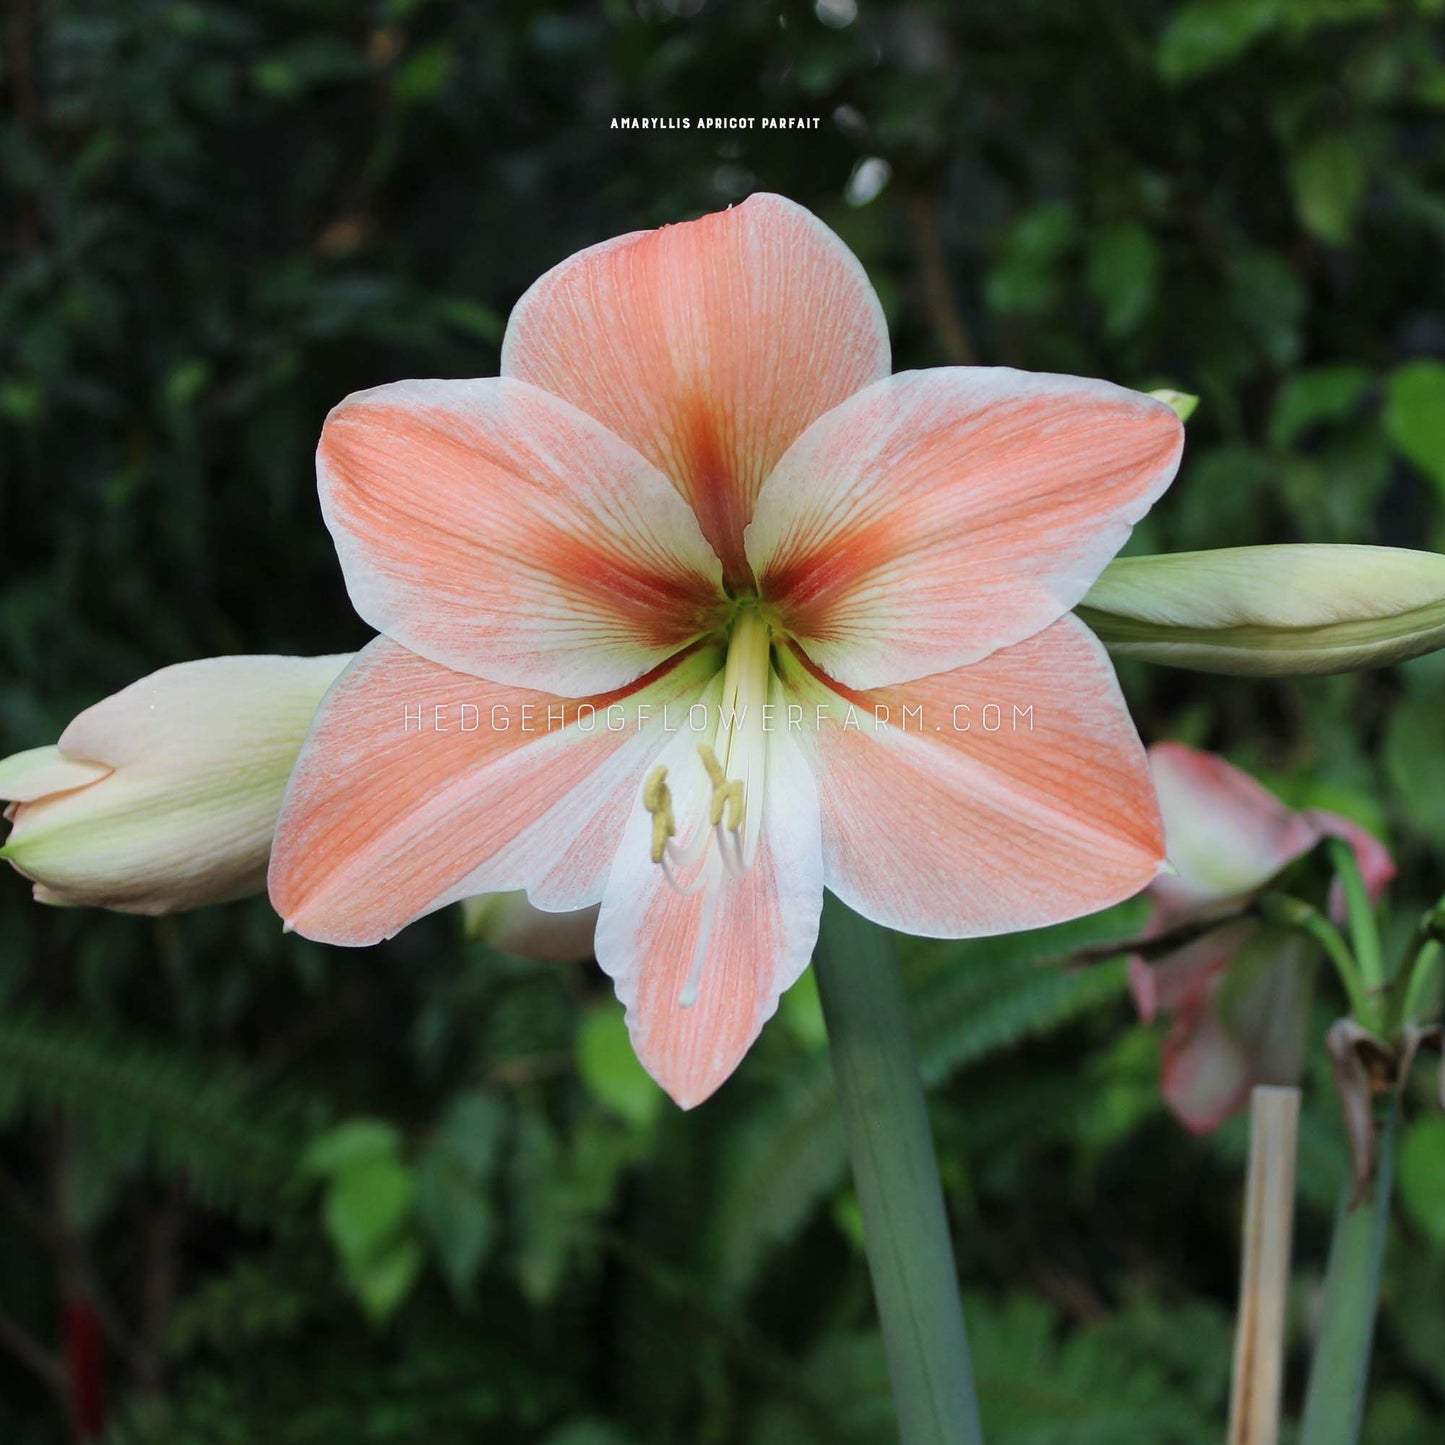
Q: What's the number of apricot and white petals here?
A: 6